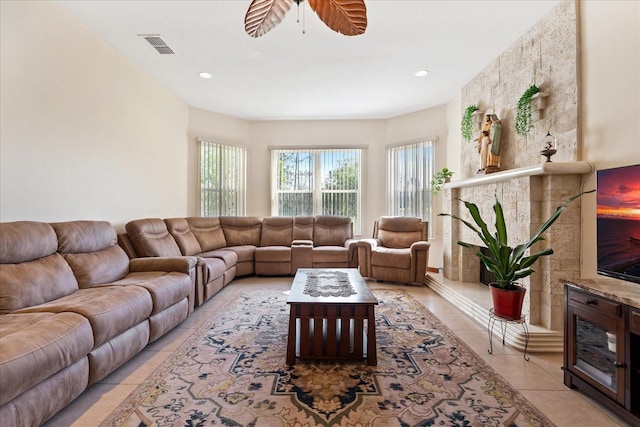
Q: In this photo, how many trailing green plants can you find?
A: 3